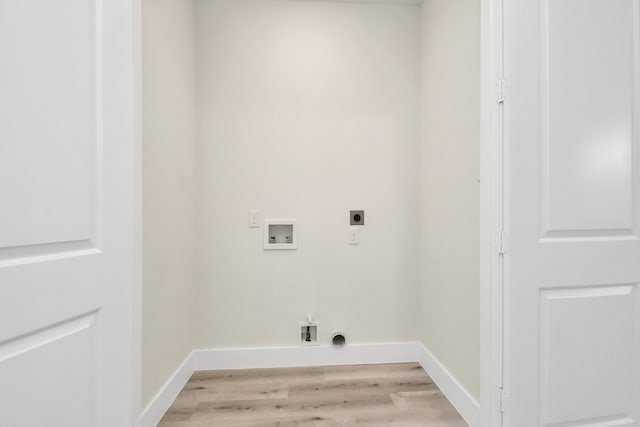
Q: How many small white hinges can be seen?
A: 3